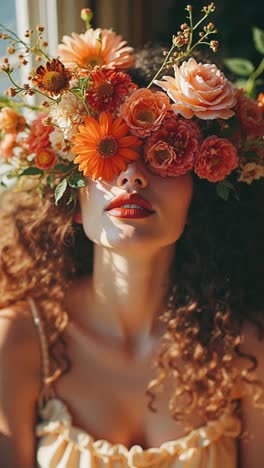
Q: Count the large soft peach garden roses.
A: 1